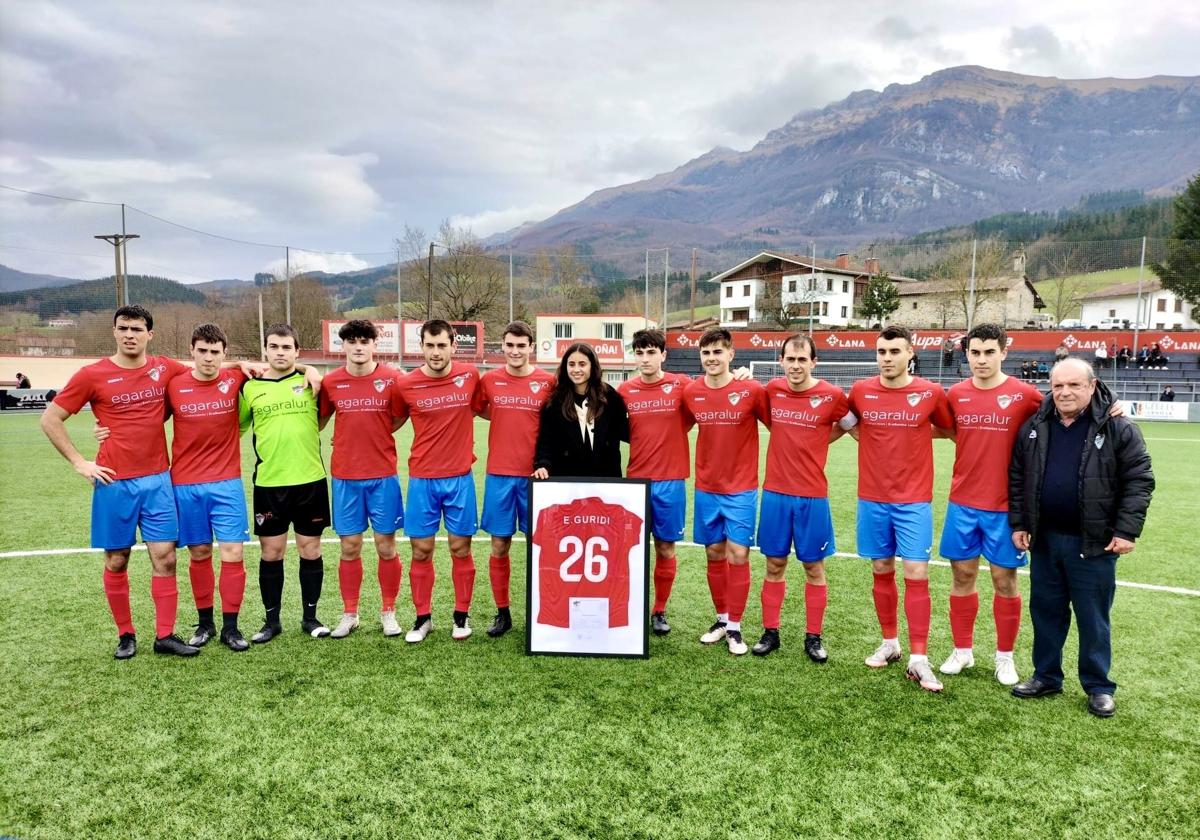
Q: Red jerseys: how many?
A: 11